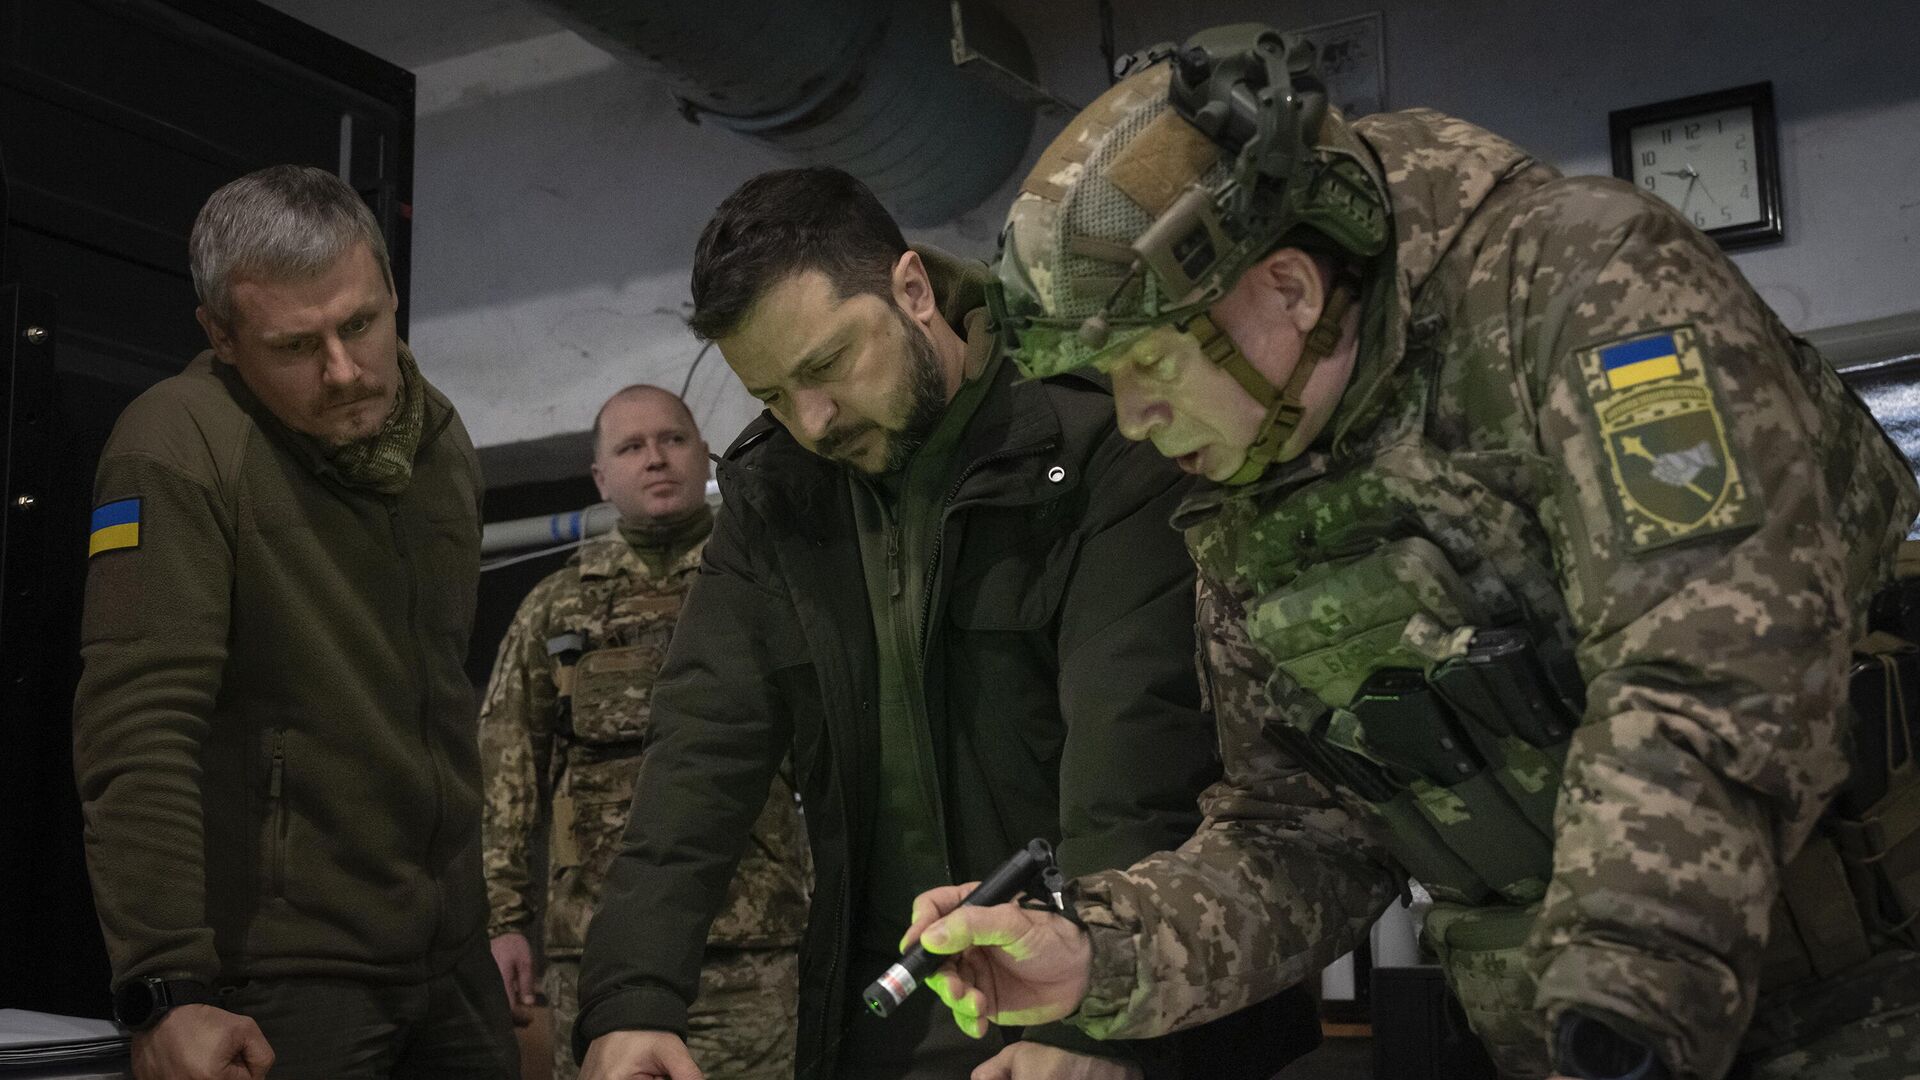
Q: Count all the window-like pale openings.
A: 1